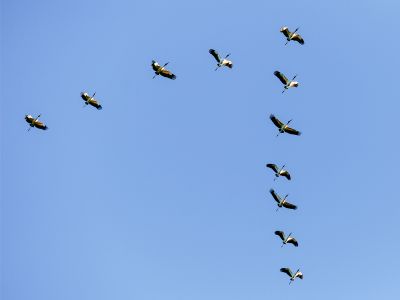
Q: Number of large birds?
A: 11